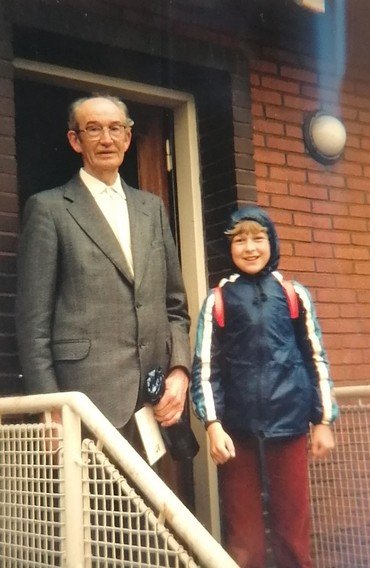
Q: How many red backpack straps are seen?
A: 2